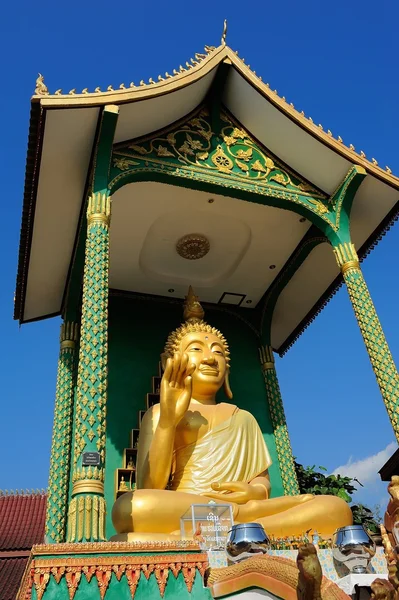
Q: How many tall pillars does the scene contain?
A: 4